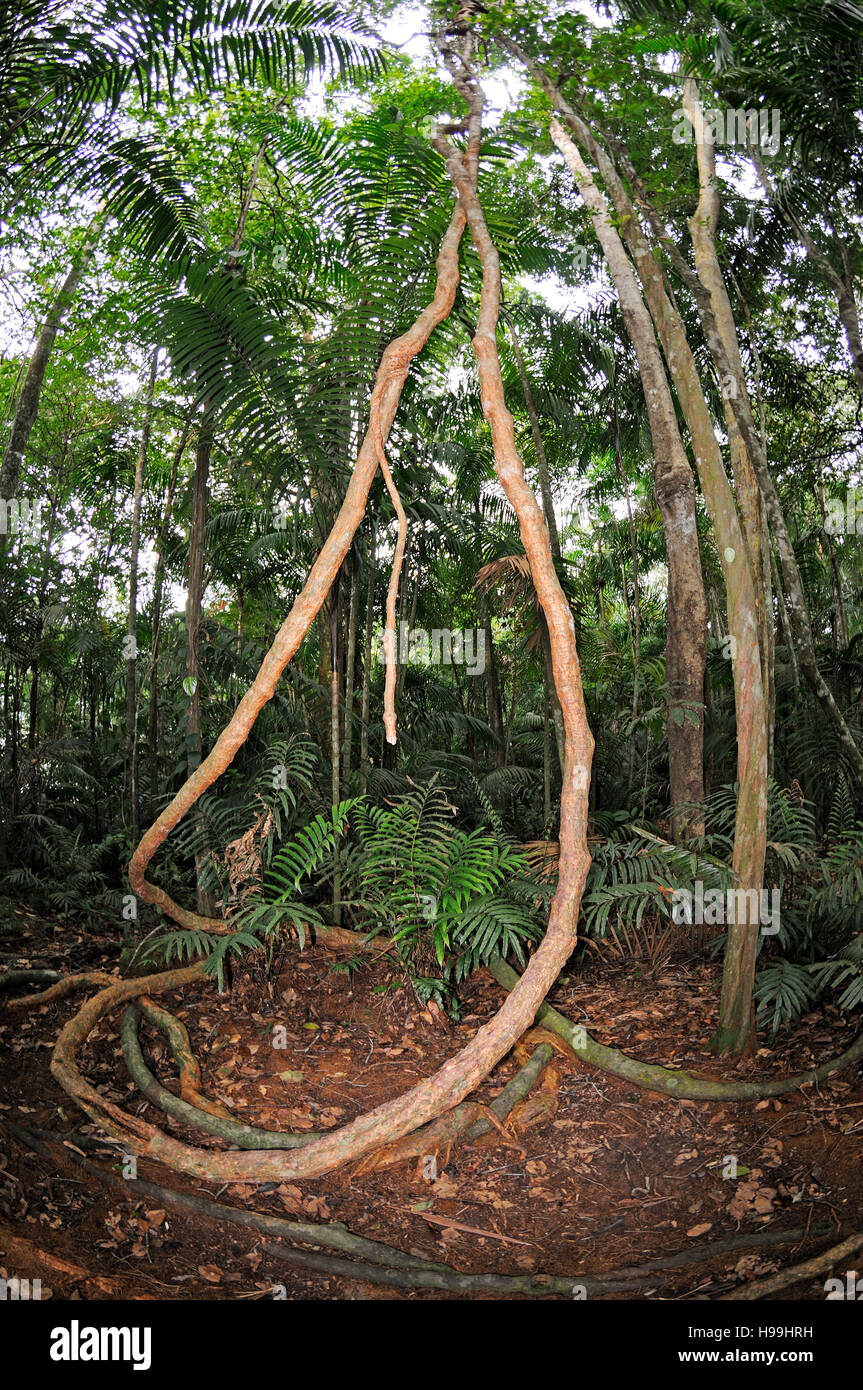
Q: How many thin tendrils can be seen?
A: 1